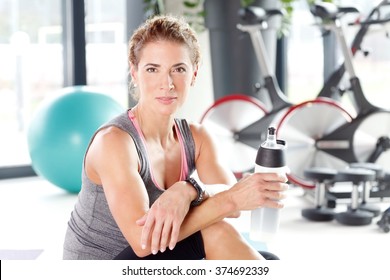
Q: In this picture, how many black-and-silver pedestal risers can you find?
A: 3